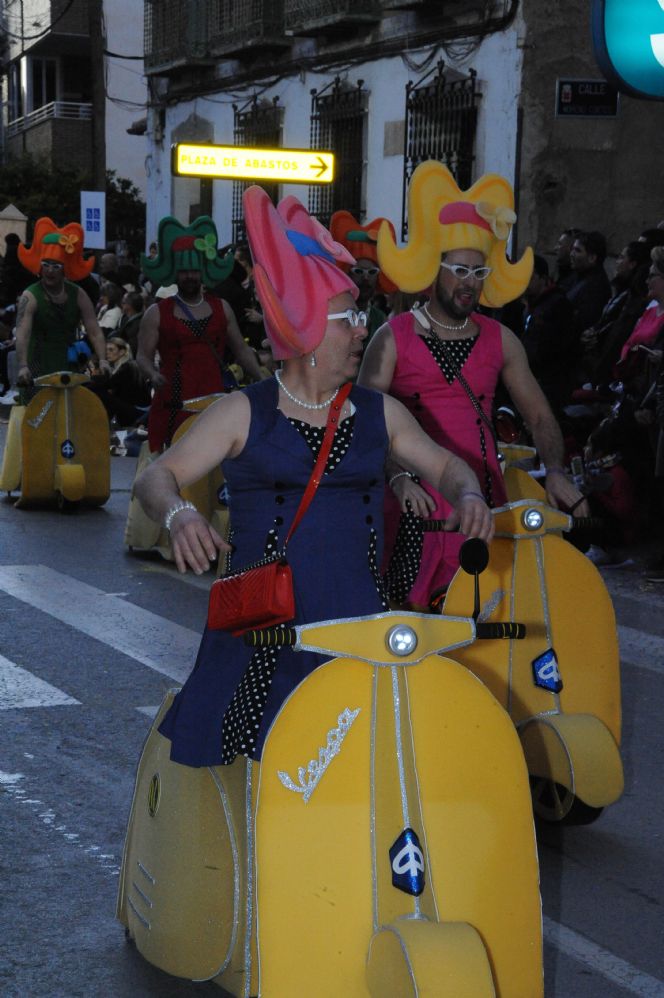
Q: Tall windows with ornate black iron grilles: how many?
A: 3